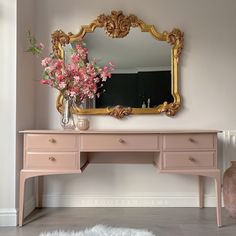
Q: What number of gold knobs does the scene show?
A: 5